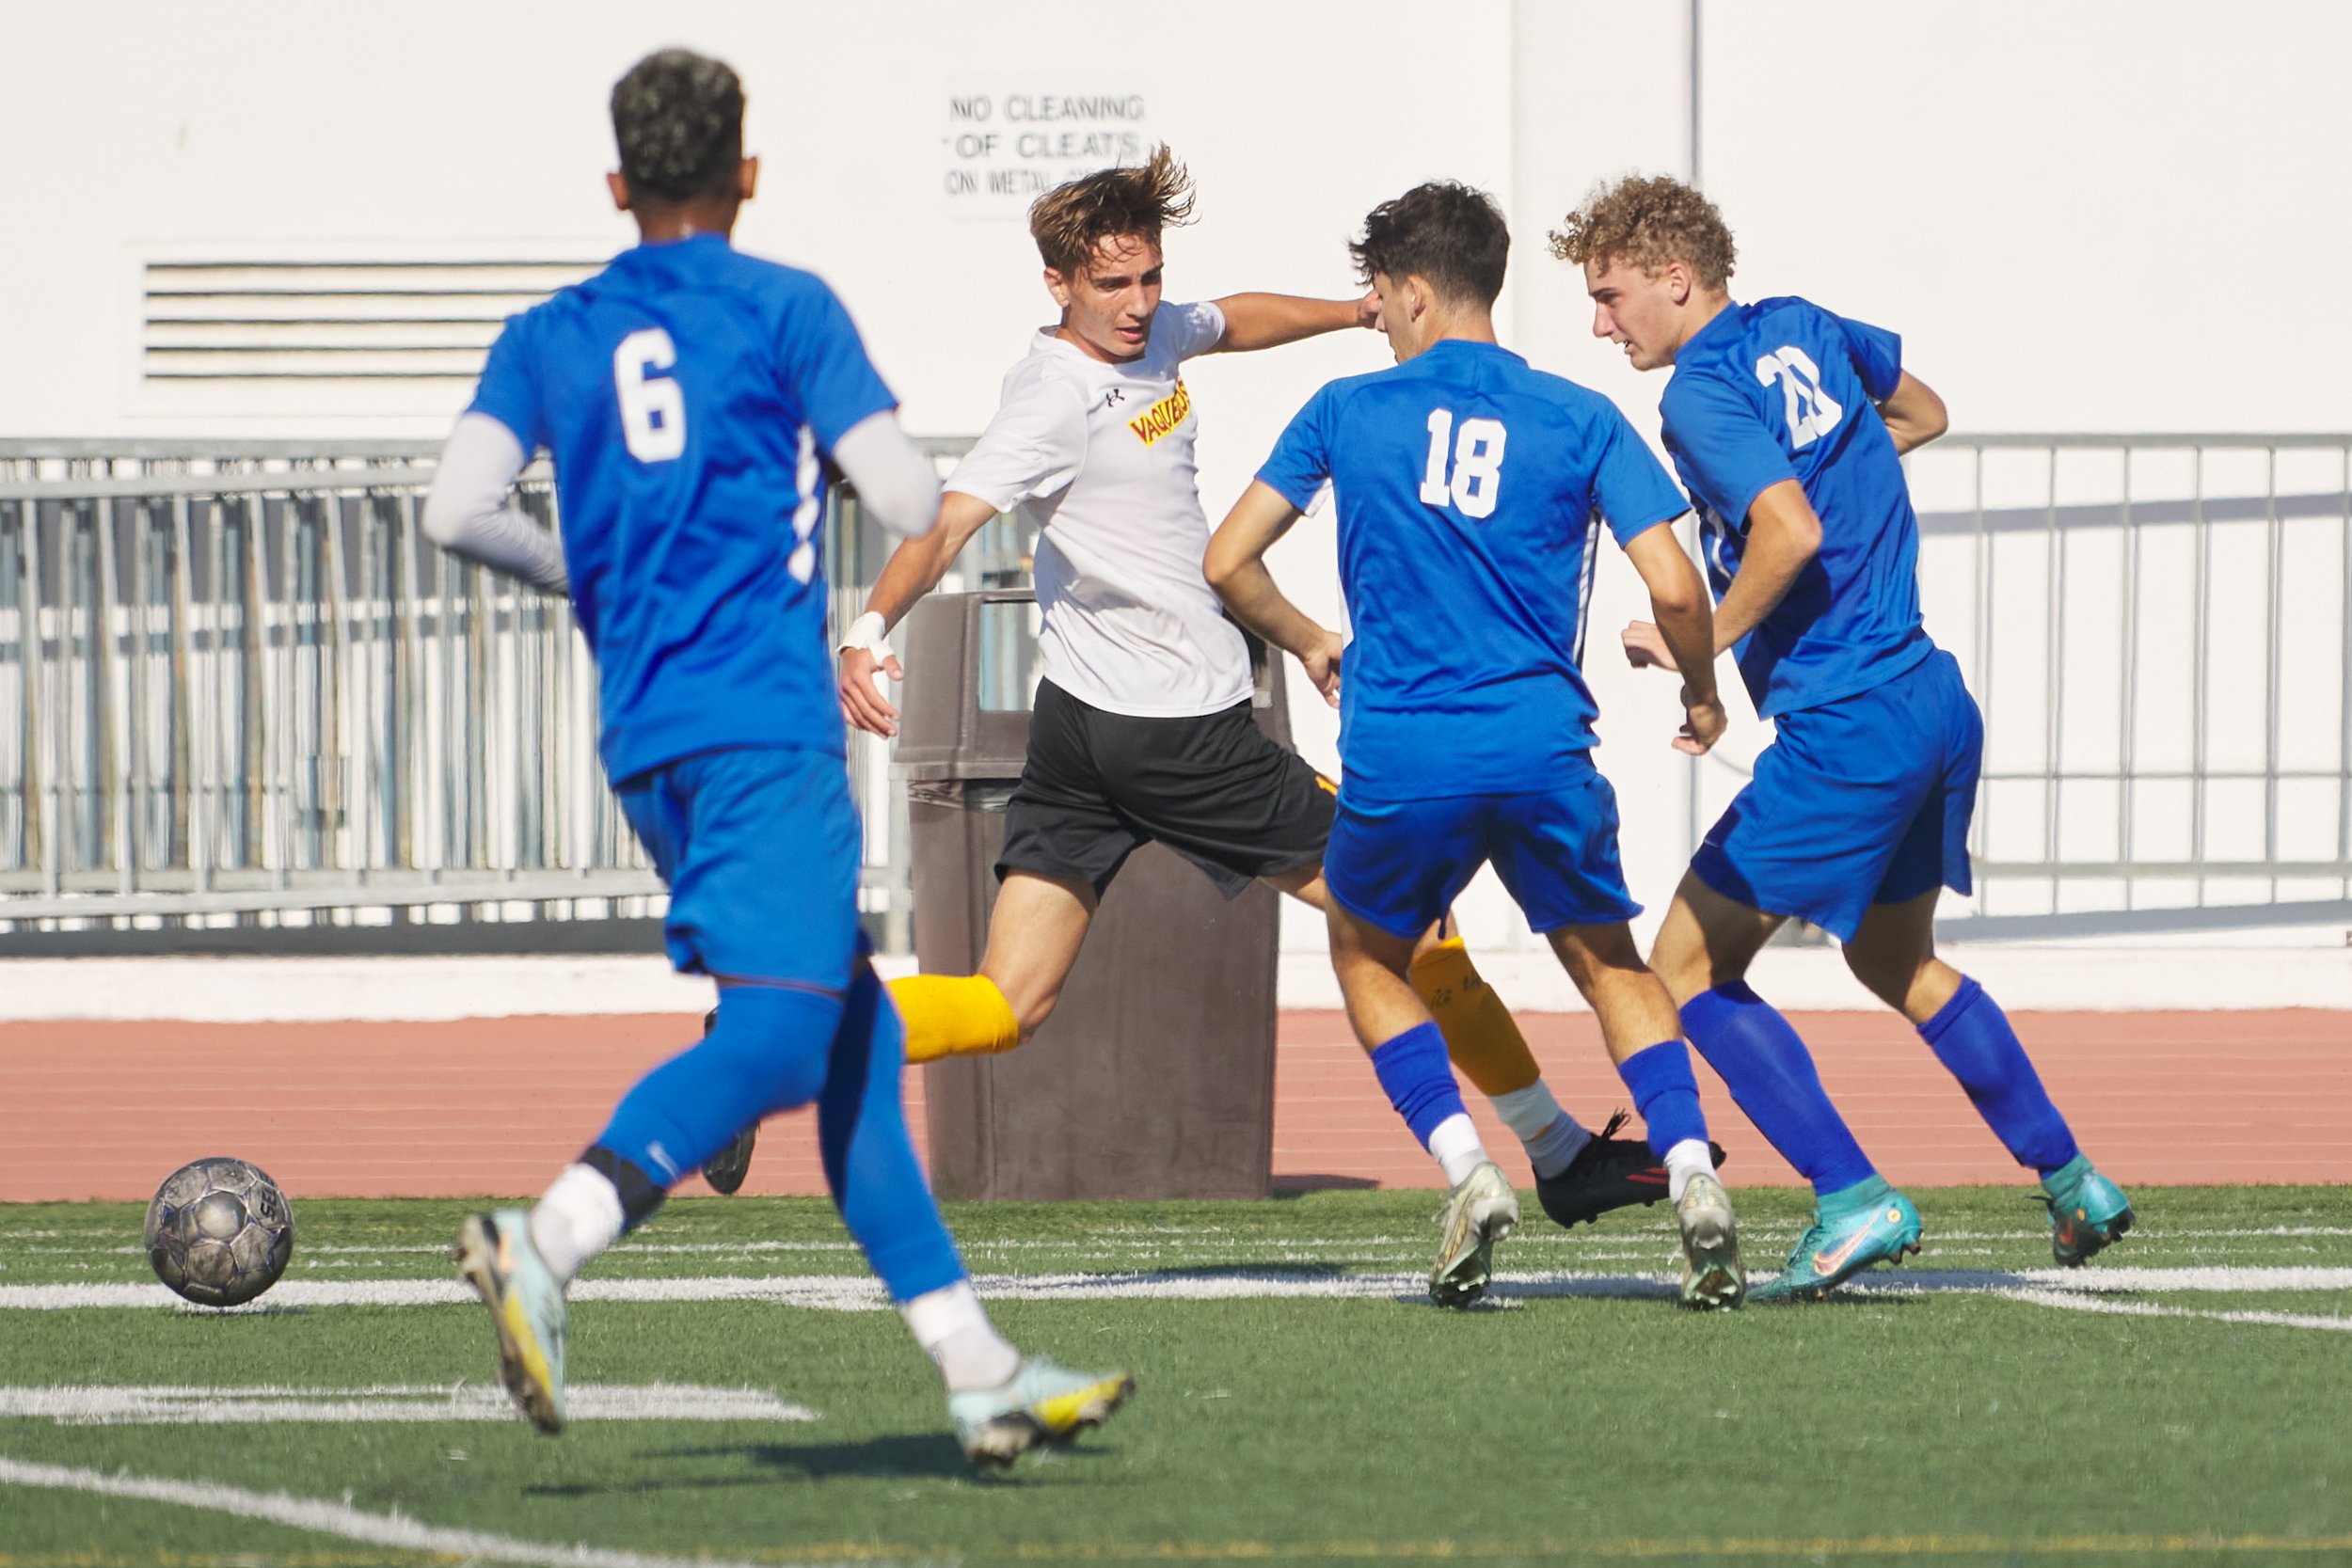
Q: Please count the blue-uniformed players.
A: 3